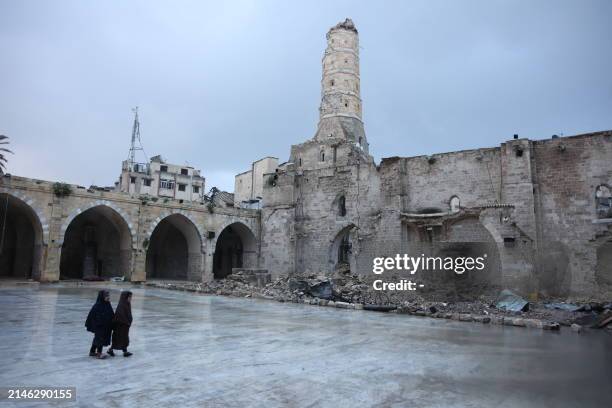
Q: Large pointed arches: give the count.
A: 4